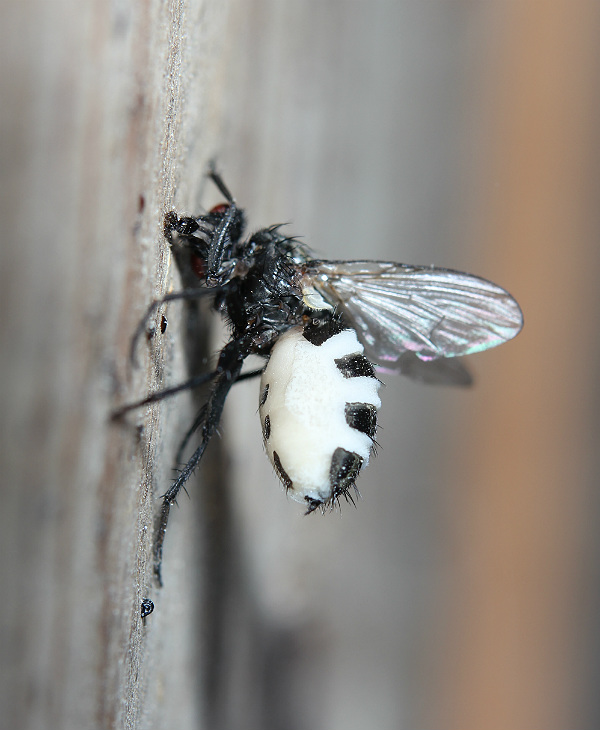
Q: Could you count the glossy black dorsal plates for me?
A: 4